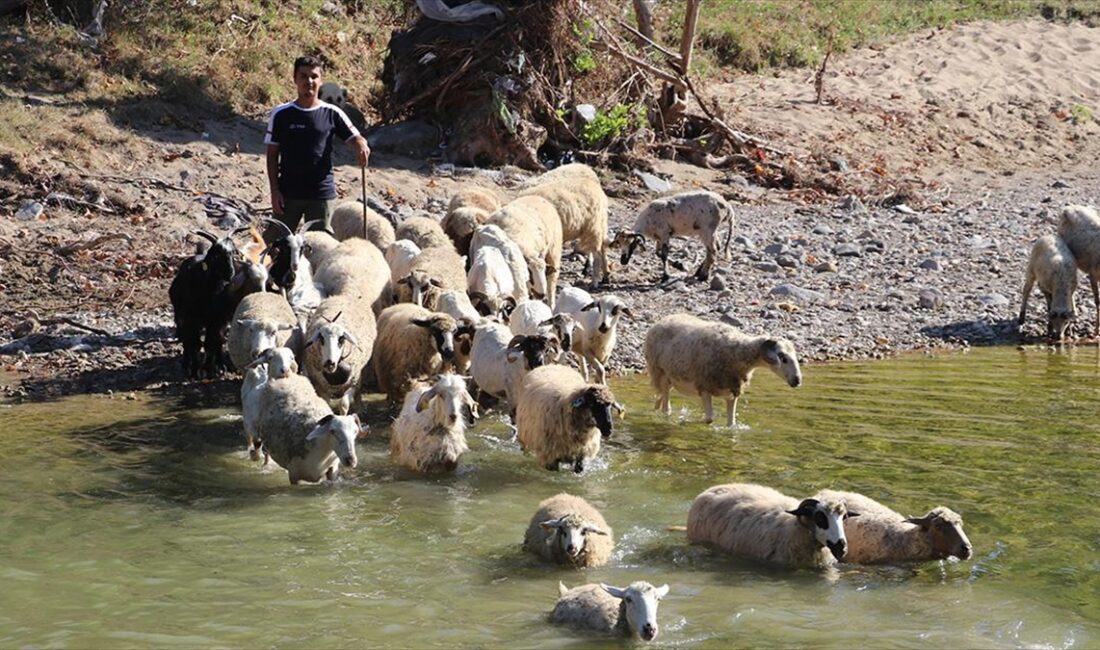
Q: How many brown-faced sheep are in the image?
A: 1